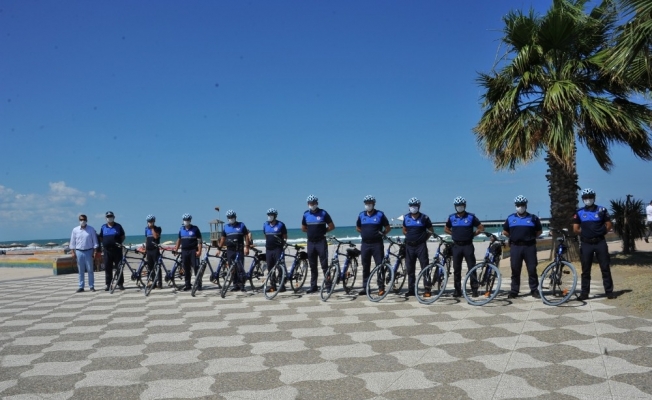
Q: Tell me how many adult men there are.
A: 12